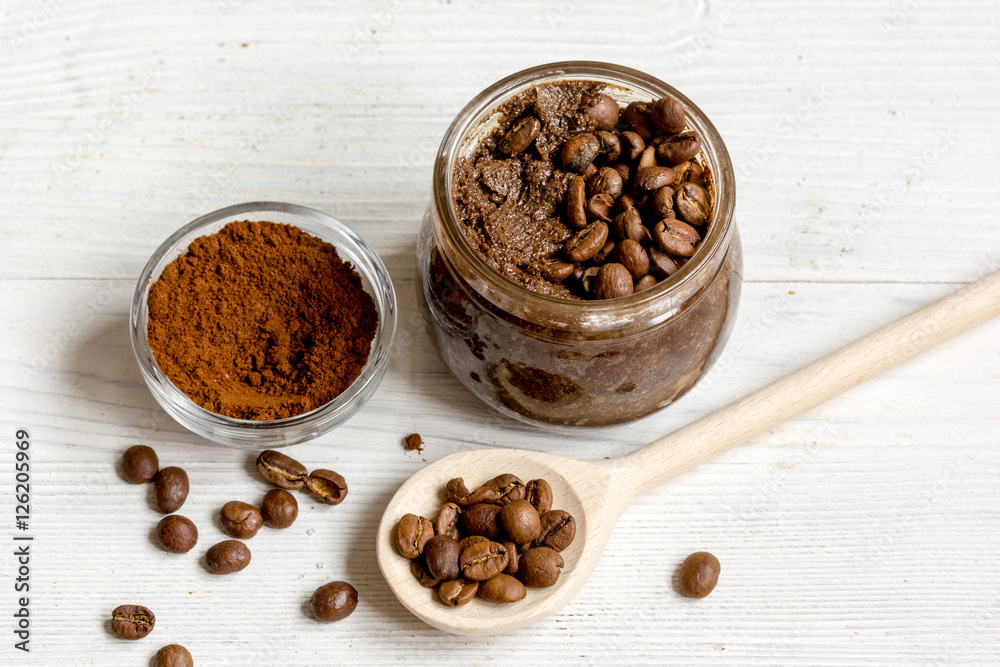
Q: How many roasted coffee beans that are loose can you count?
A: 12